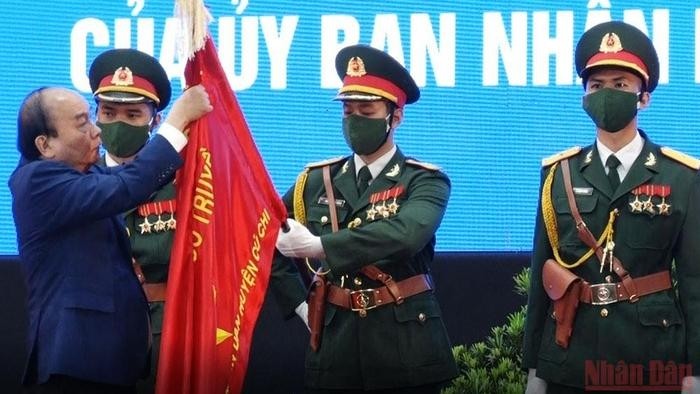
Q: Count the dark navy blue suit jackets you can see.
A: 1